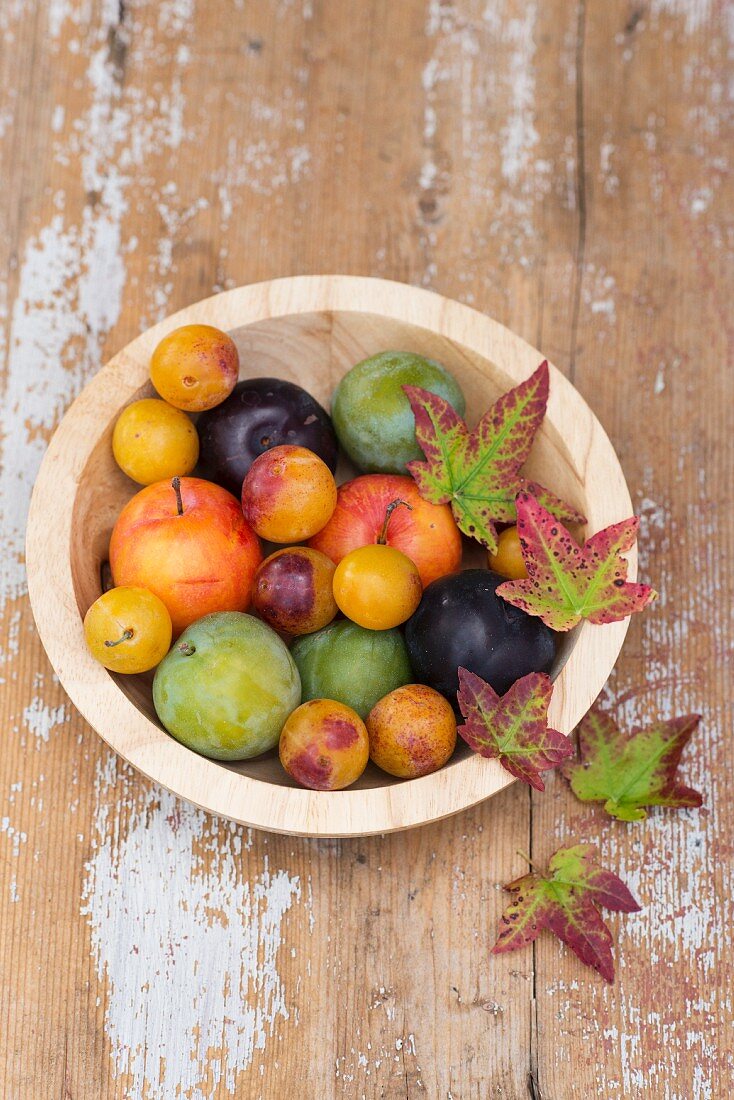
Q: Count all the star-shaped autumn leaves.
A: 5